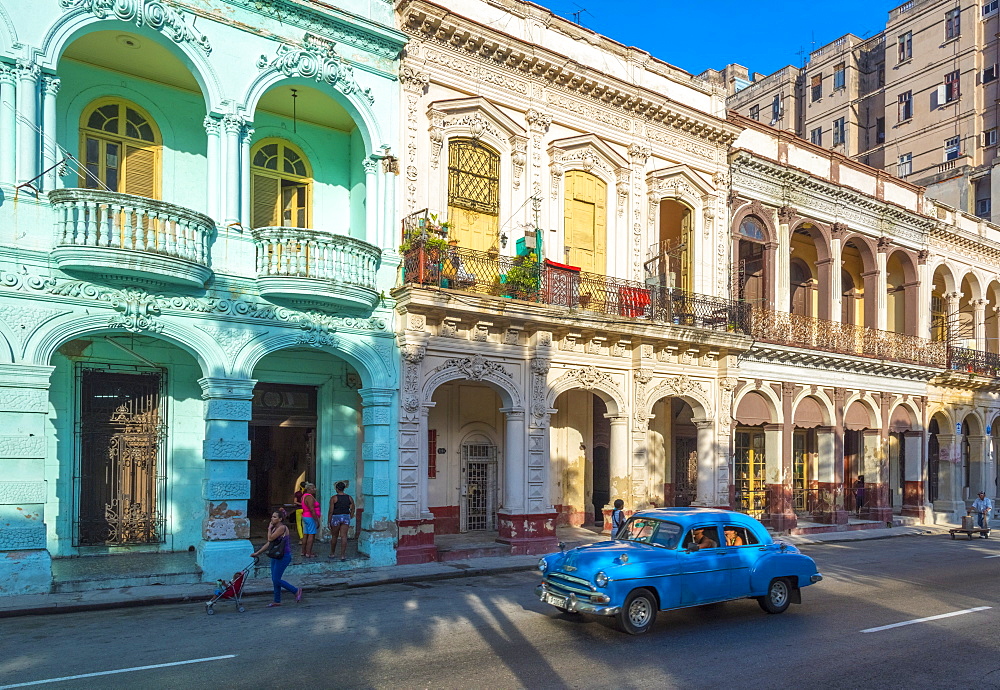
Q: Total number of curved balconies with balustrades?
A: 2